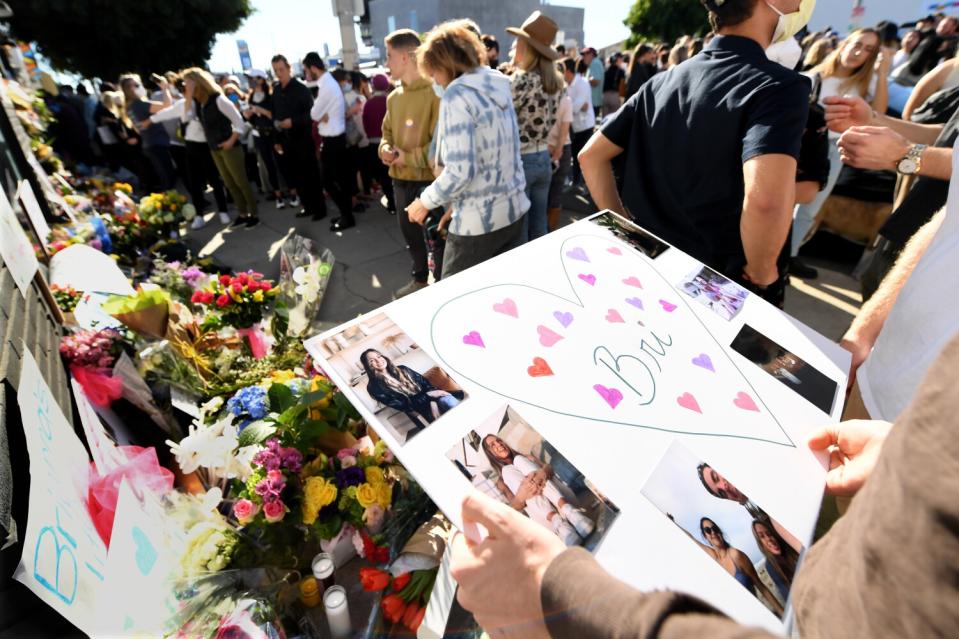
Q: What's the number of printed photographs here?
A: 6